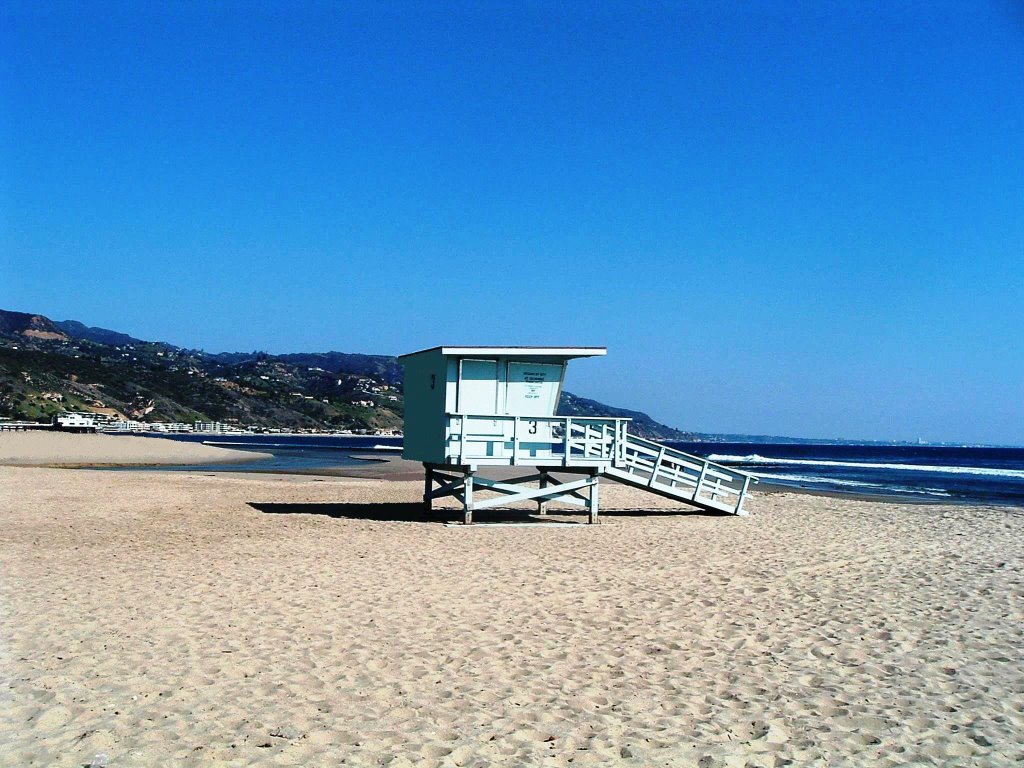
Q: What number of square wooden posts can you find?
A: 4